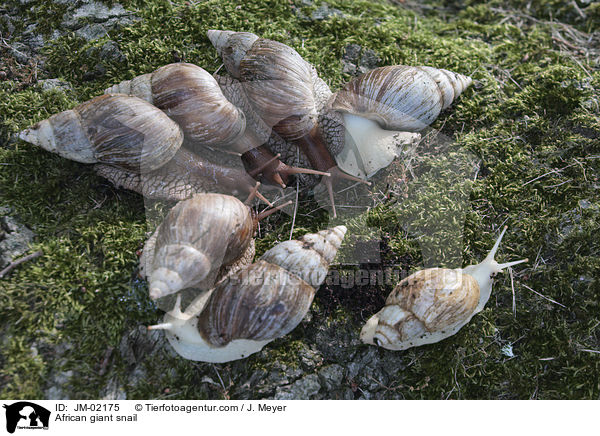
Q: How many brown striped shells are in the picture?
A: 7